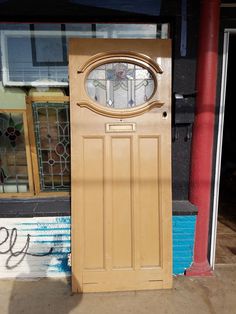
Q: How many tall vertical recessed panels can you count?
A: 3